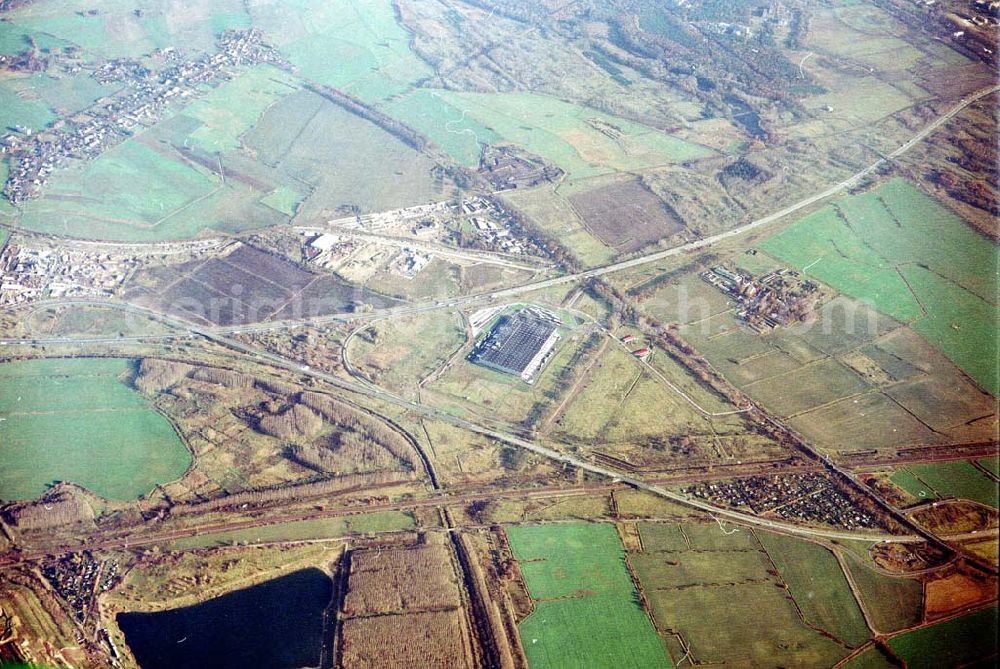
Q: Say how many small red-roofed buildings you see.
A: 2